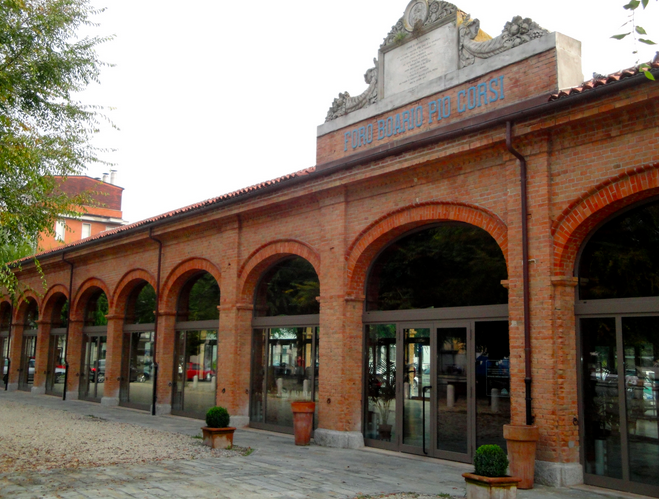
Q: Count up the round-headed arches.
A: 9